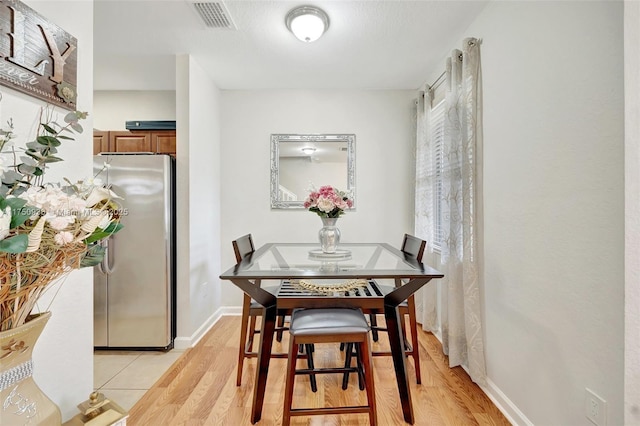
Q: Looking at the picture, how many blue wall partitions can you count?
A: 0